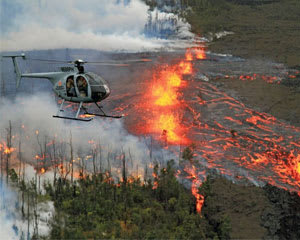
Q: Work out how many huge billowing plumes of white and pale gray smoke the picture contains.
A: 2